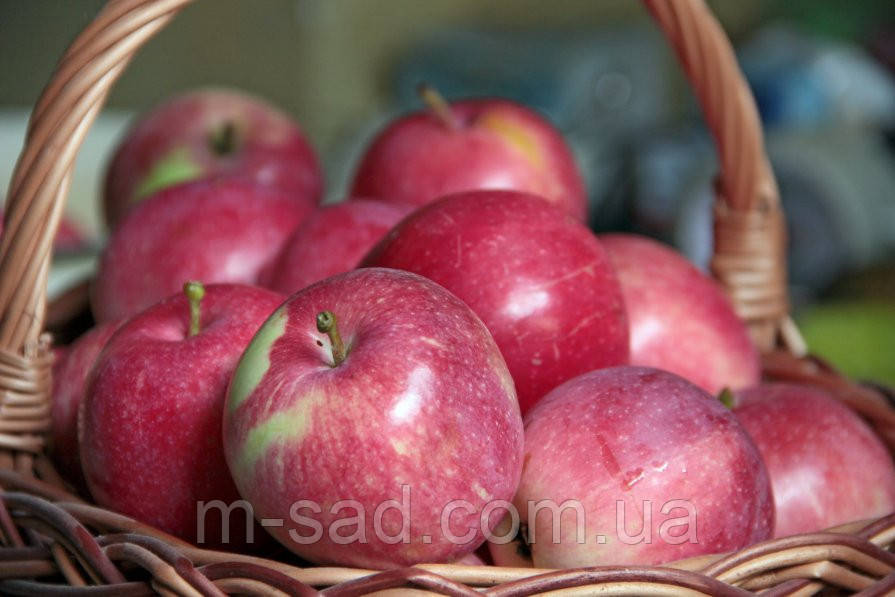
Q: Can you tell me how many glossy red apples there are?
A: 11